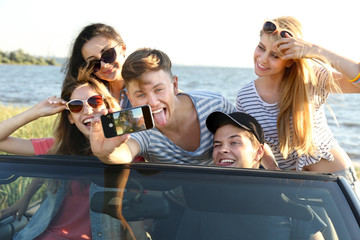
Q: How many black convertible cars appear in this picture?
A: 1